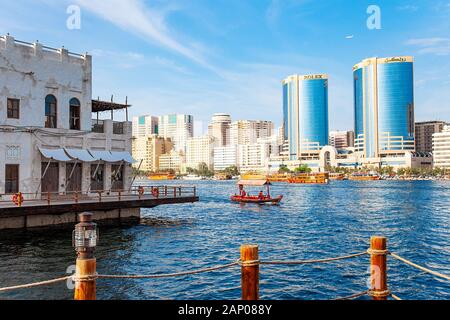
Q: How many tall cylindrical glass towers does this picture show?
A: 2